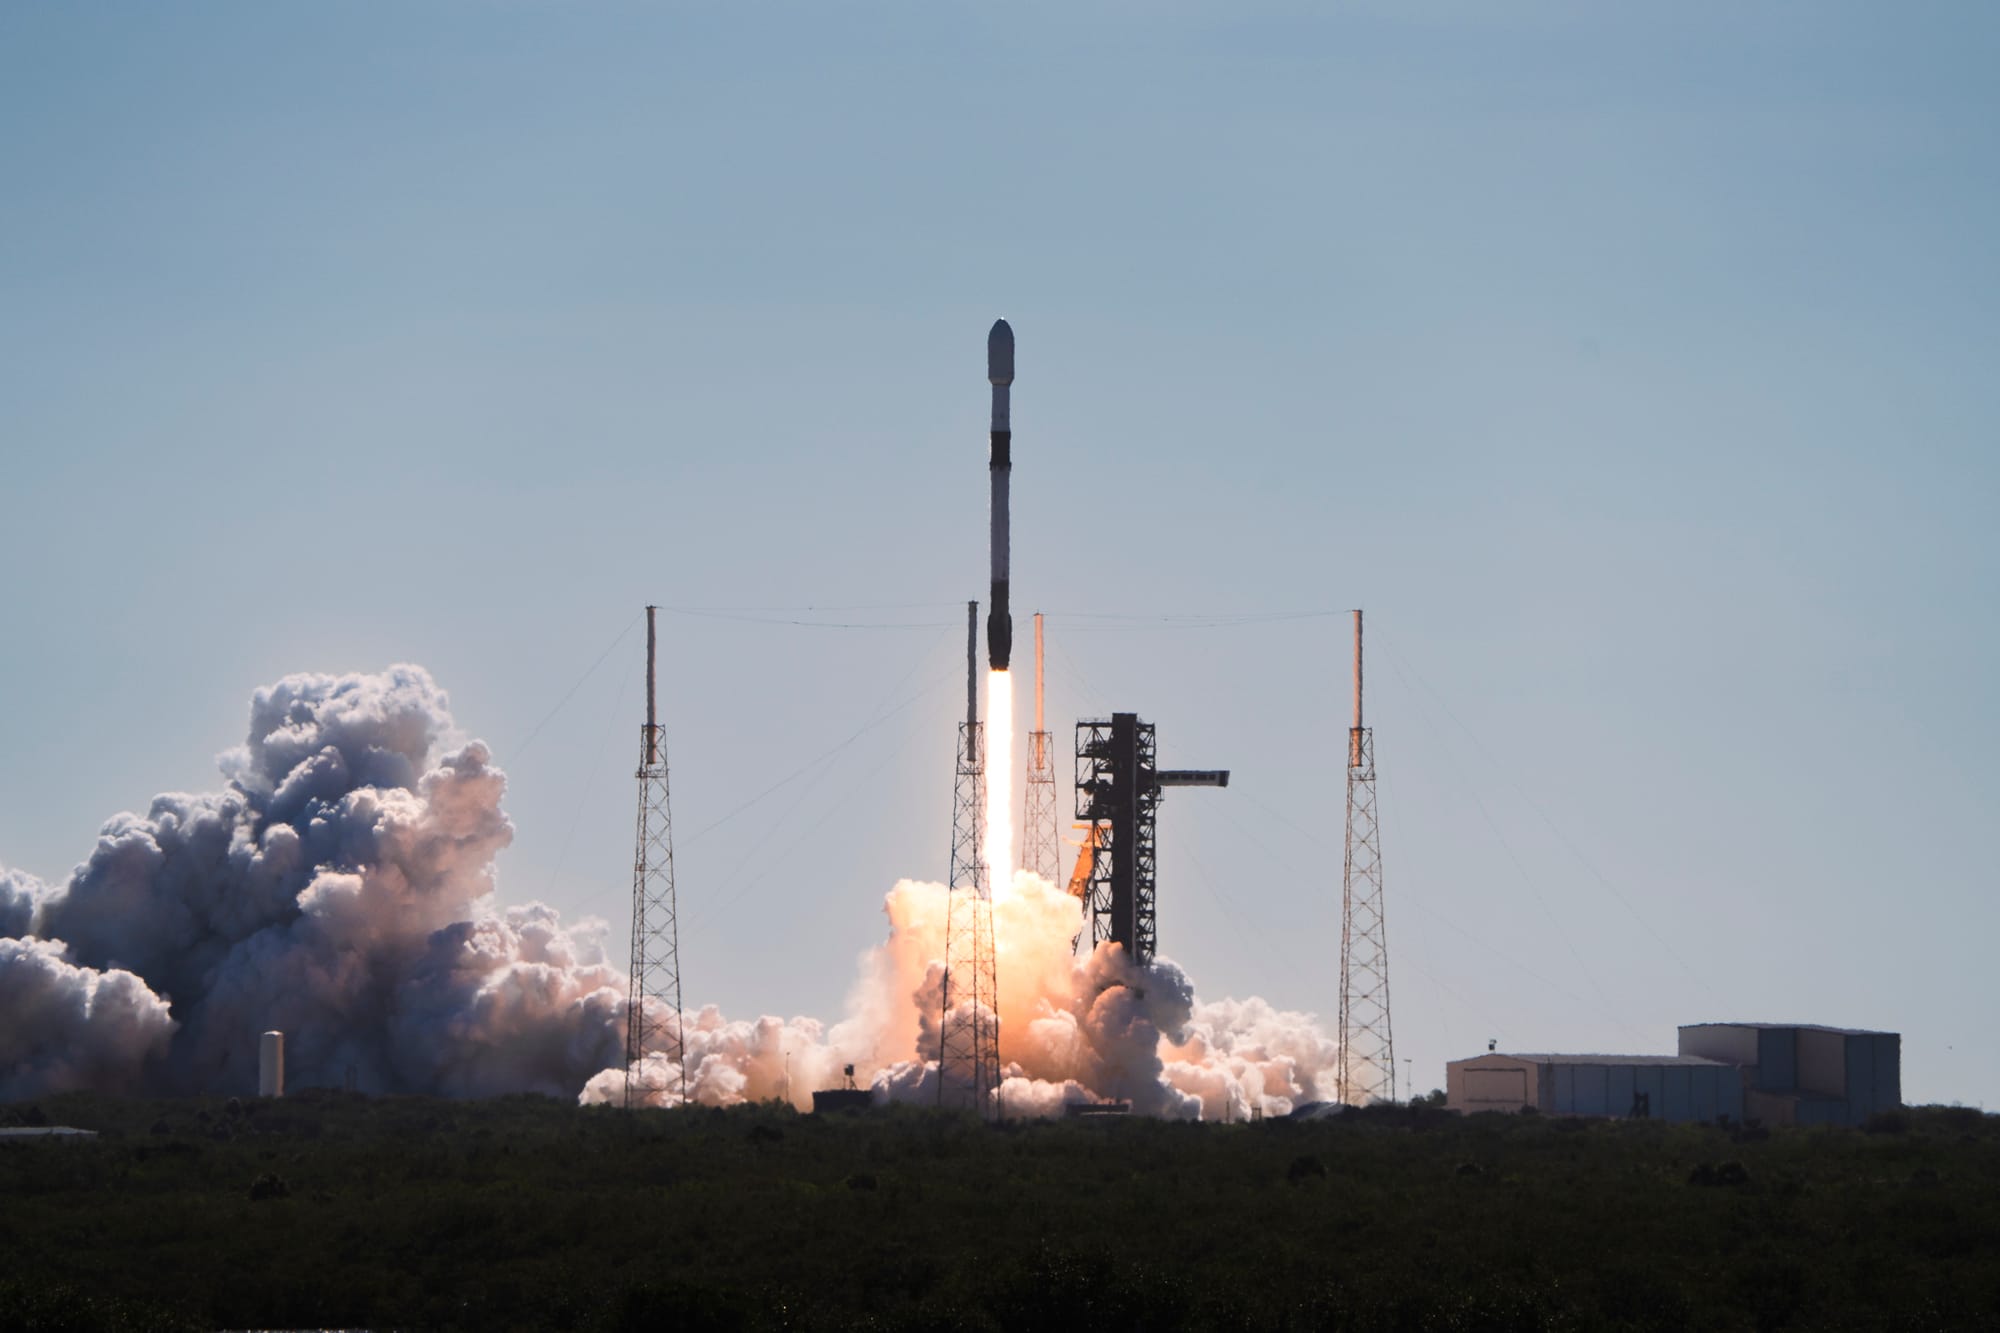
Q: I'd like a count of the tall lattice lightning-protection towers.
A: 4